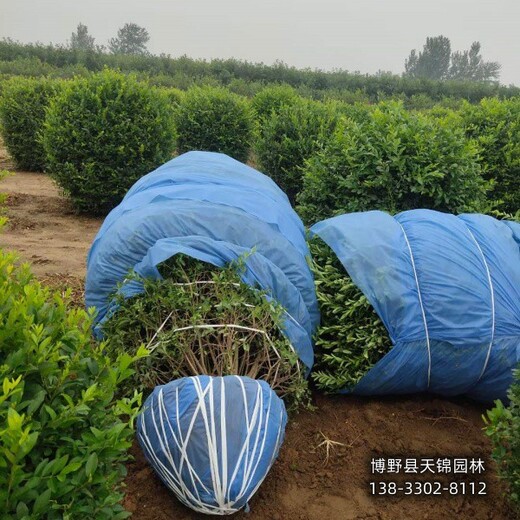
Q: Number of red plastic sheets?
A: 0